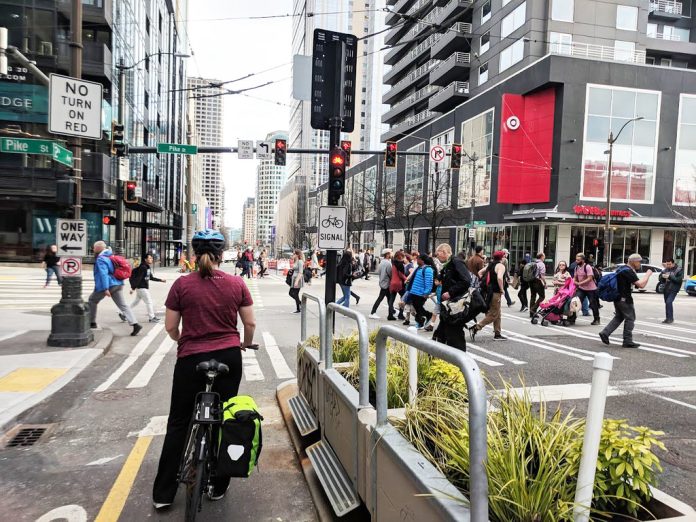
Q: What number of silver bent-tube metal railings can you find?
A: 3